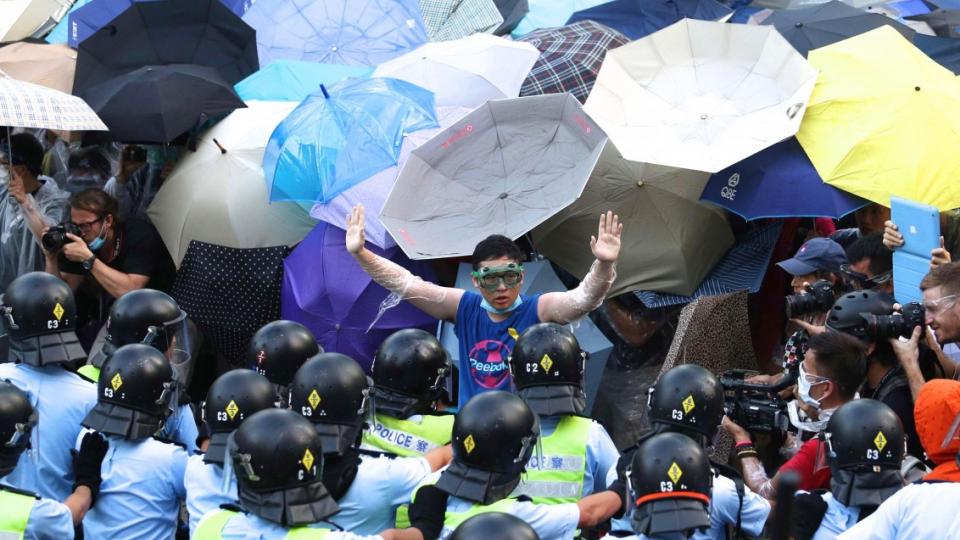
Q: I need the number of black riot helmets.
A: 15